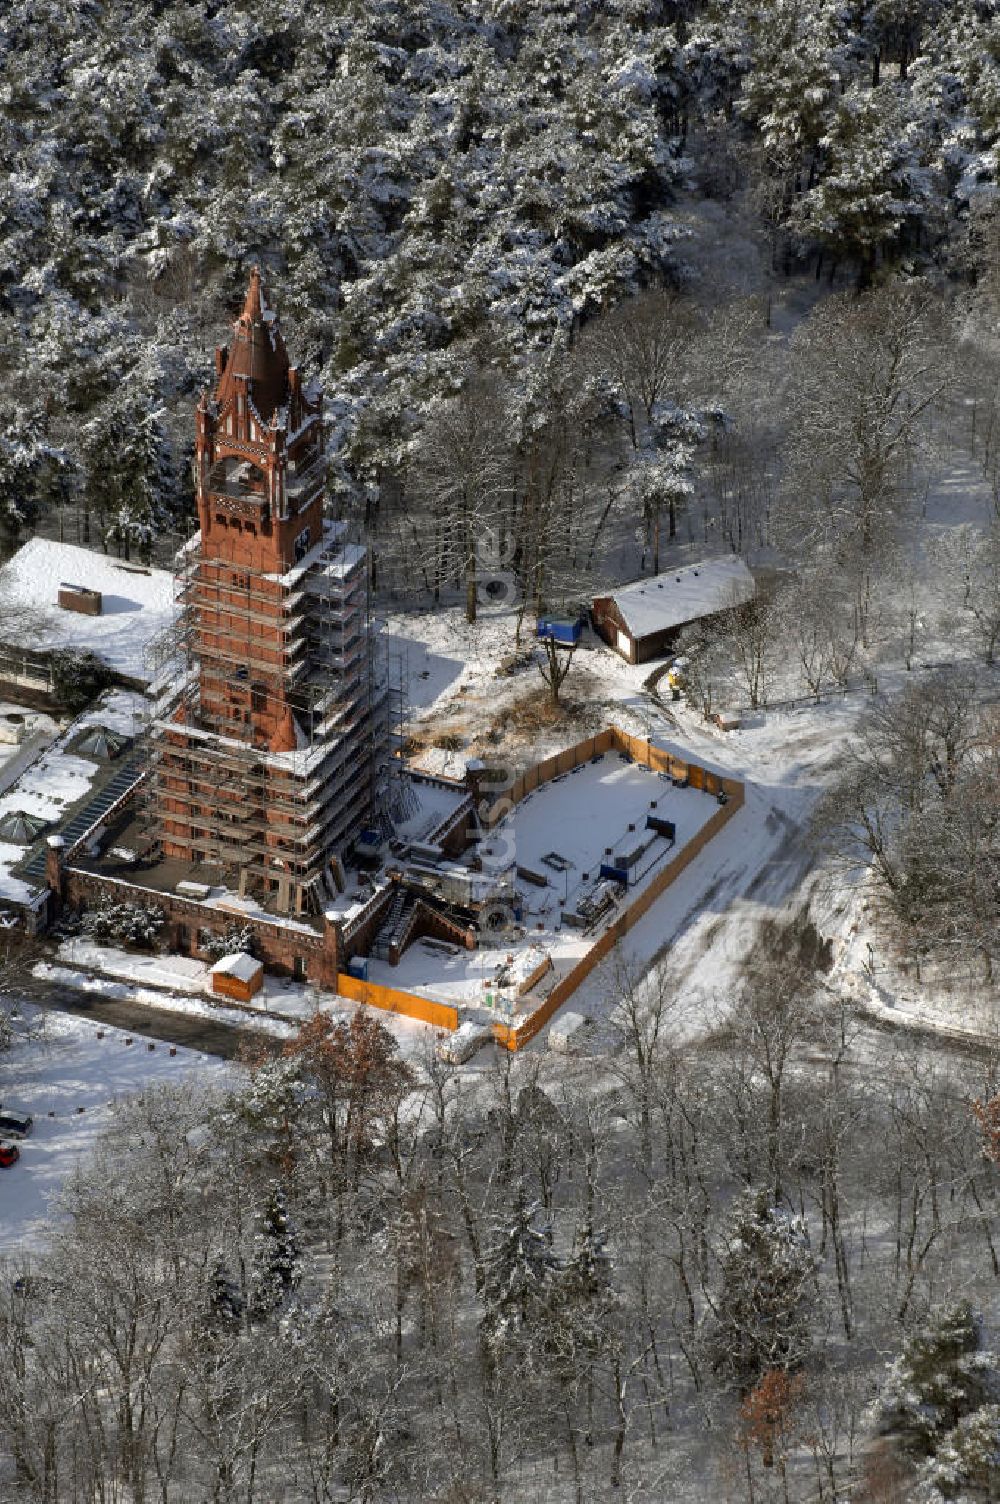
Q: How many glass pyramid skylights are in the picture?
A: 2